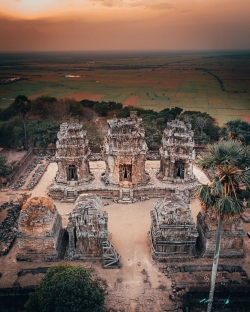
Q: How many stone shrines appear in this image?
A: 7